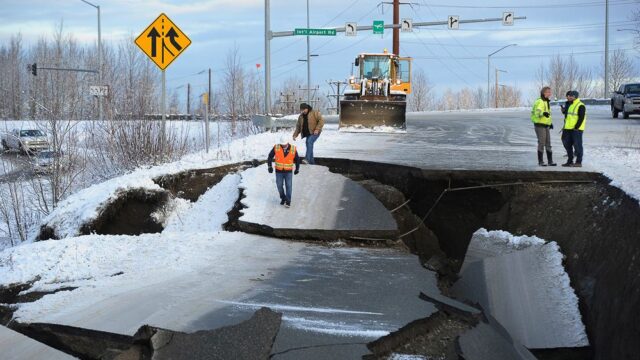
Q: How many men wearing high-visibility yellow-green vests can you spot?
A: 2